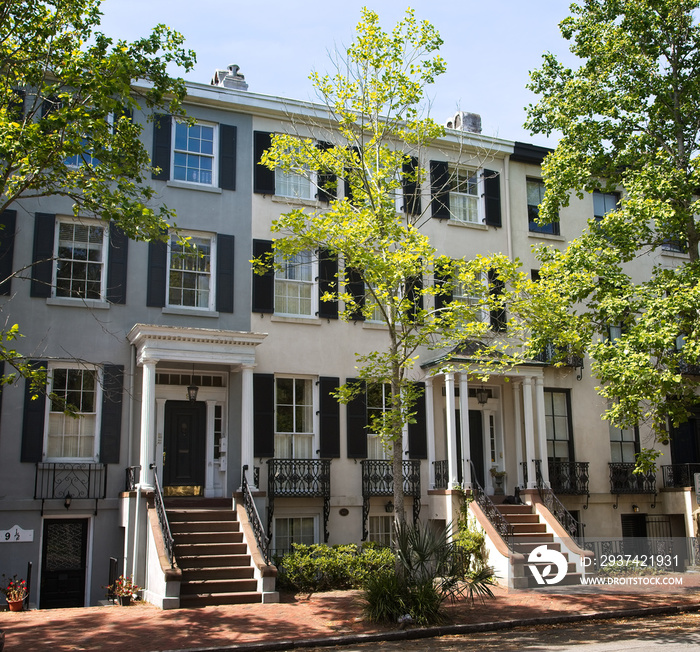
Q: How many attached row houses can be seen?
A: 3